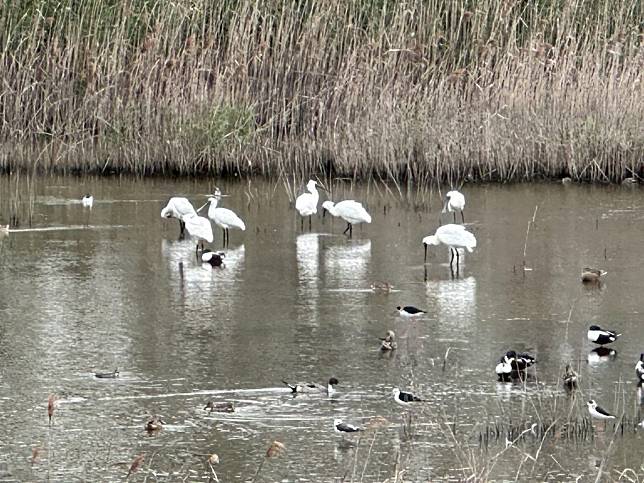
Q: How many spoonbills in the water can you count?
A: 7